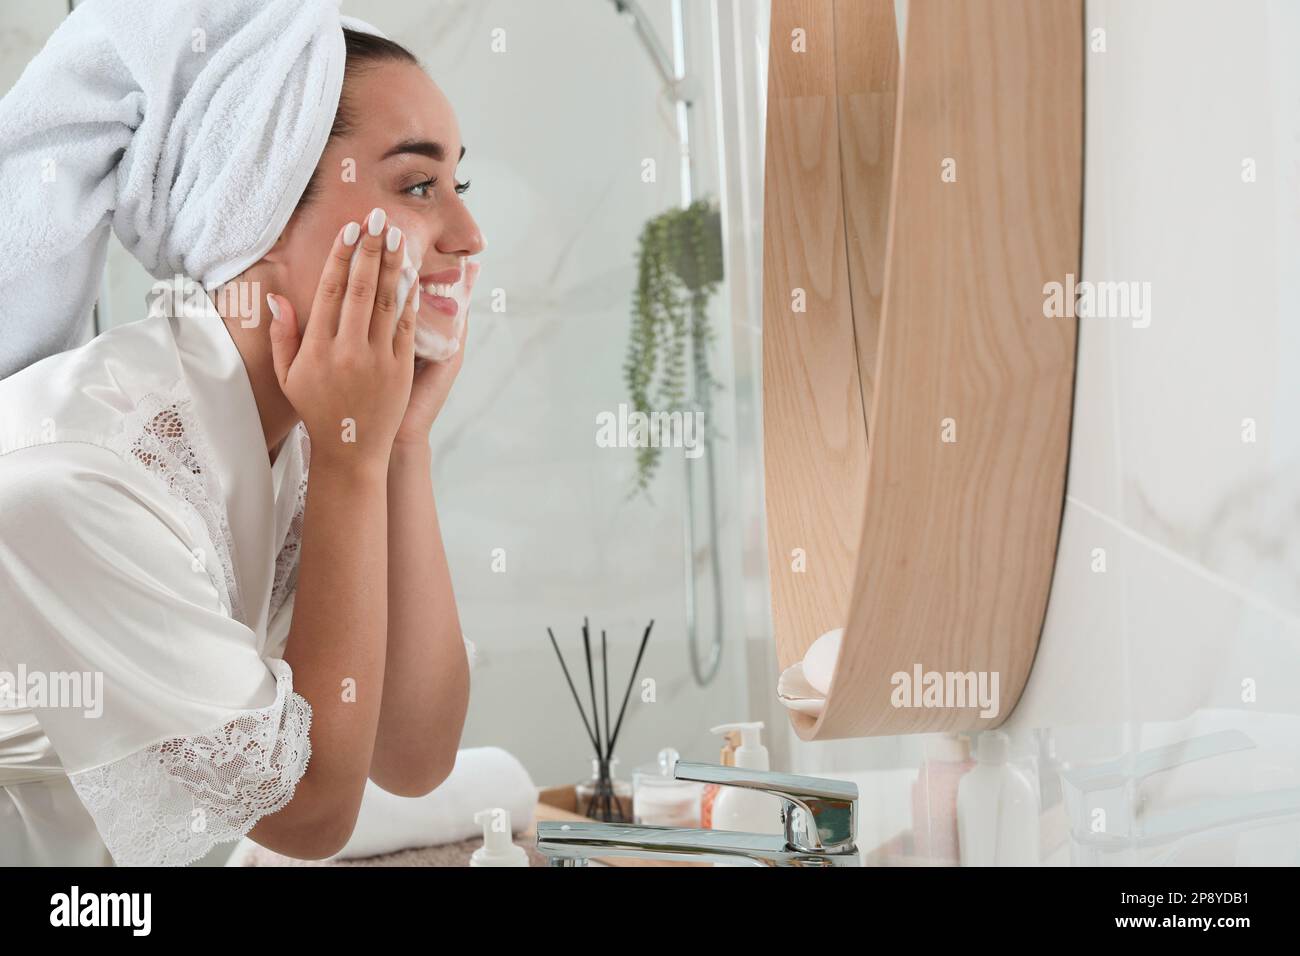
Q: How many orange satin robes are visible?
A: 0